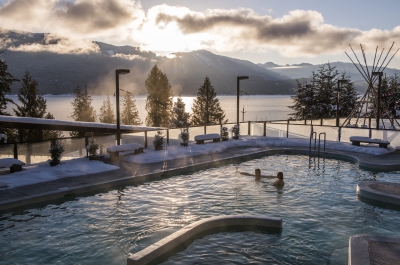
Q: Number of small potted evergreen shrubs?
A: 6